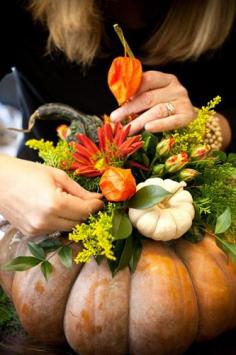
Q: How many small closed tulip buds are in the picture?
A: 5